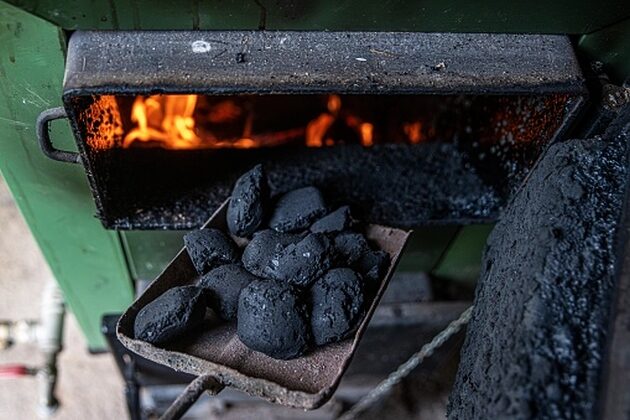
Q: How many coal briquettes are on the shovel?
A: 12